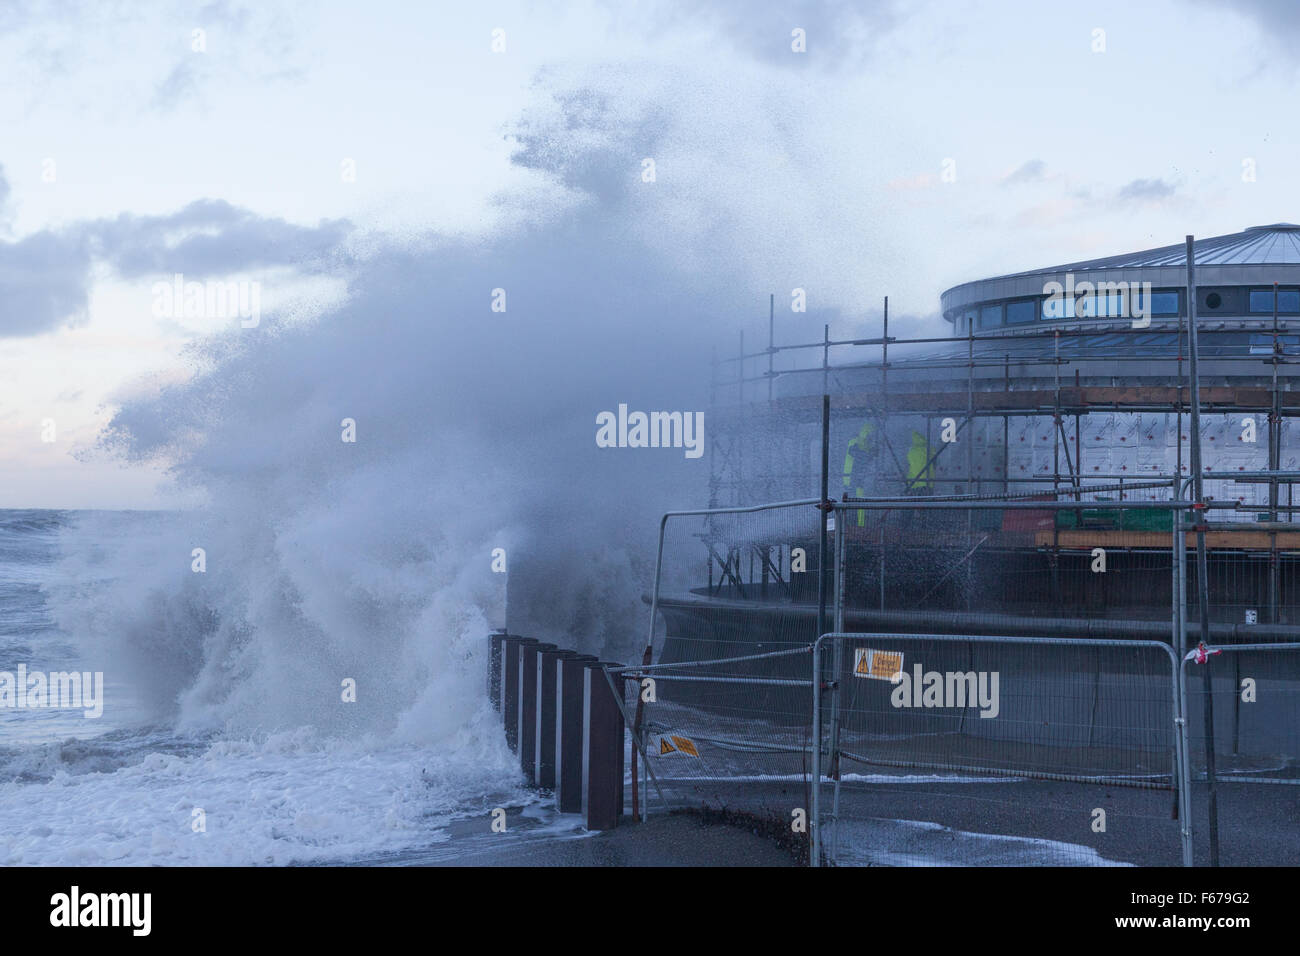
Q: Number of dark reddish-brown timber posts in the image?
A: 6